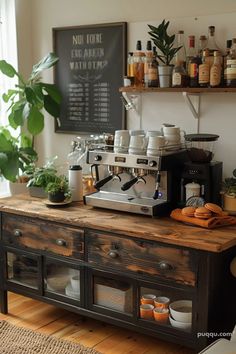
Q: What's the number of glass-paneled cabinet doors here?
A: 4